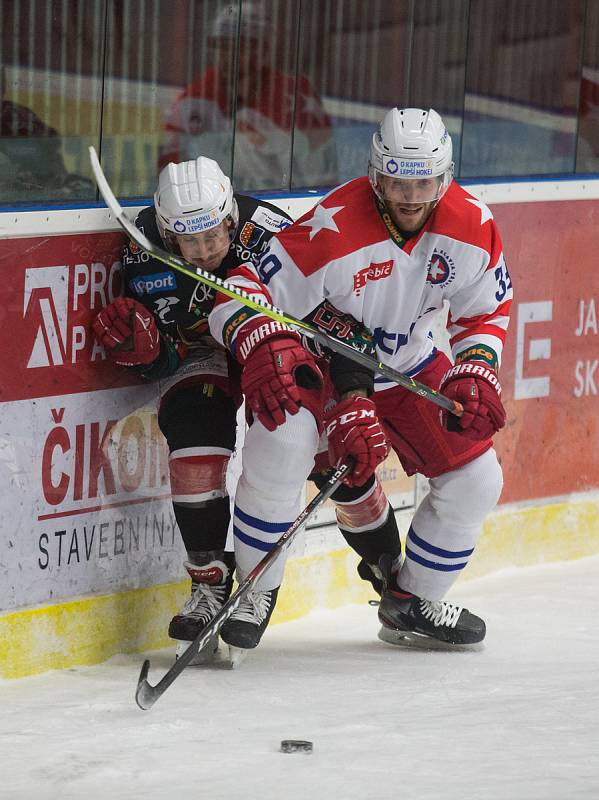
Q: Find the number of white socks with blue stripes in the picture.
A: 2